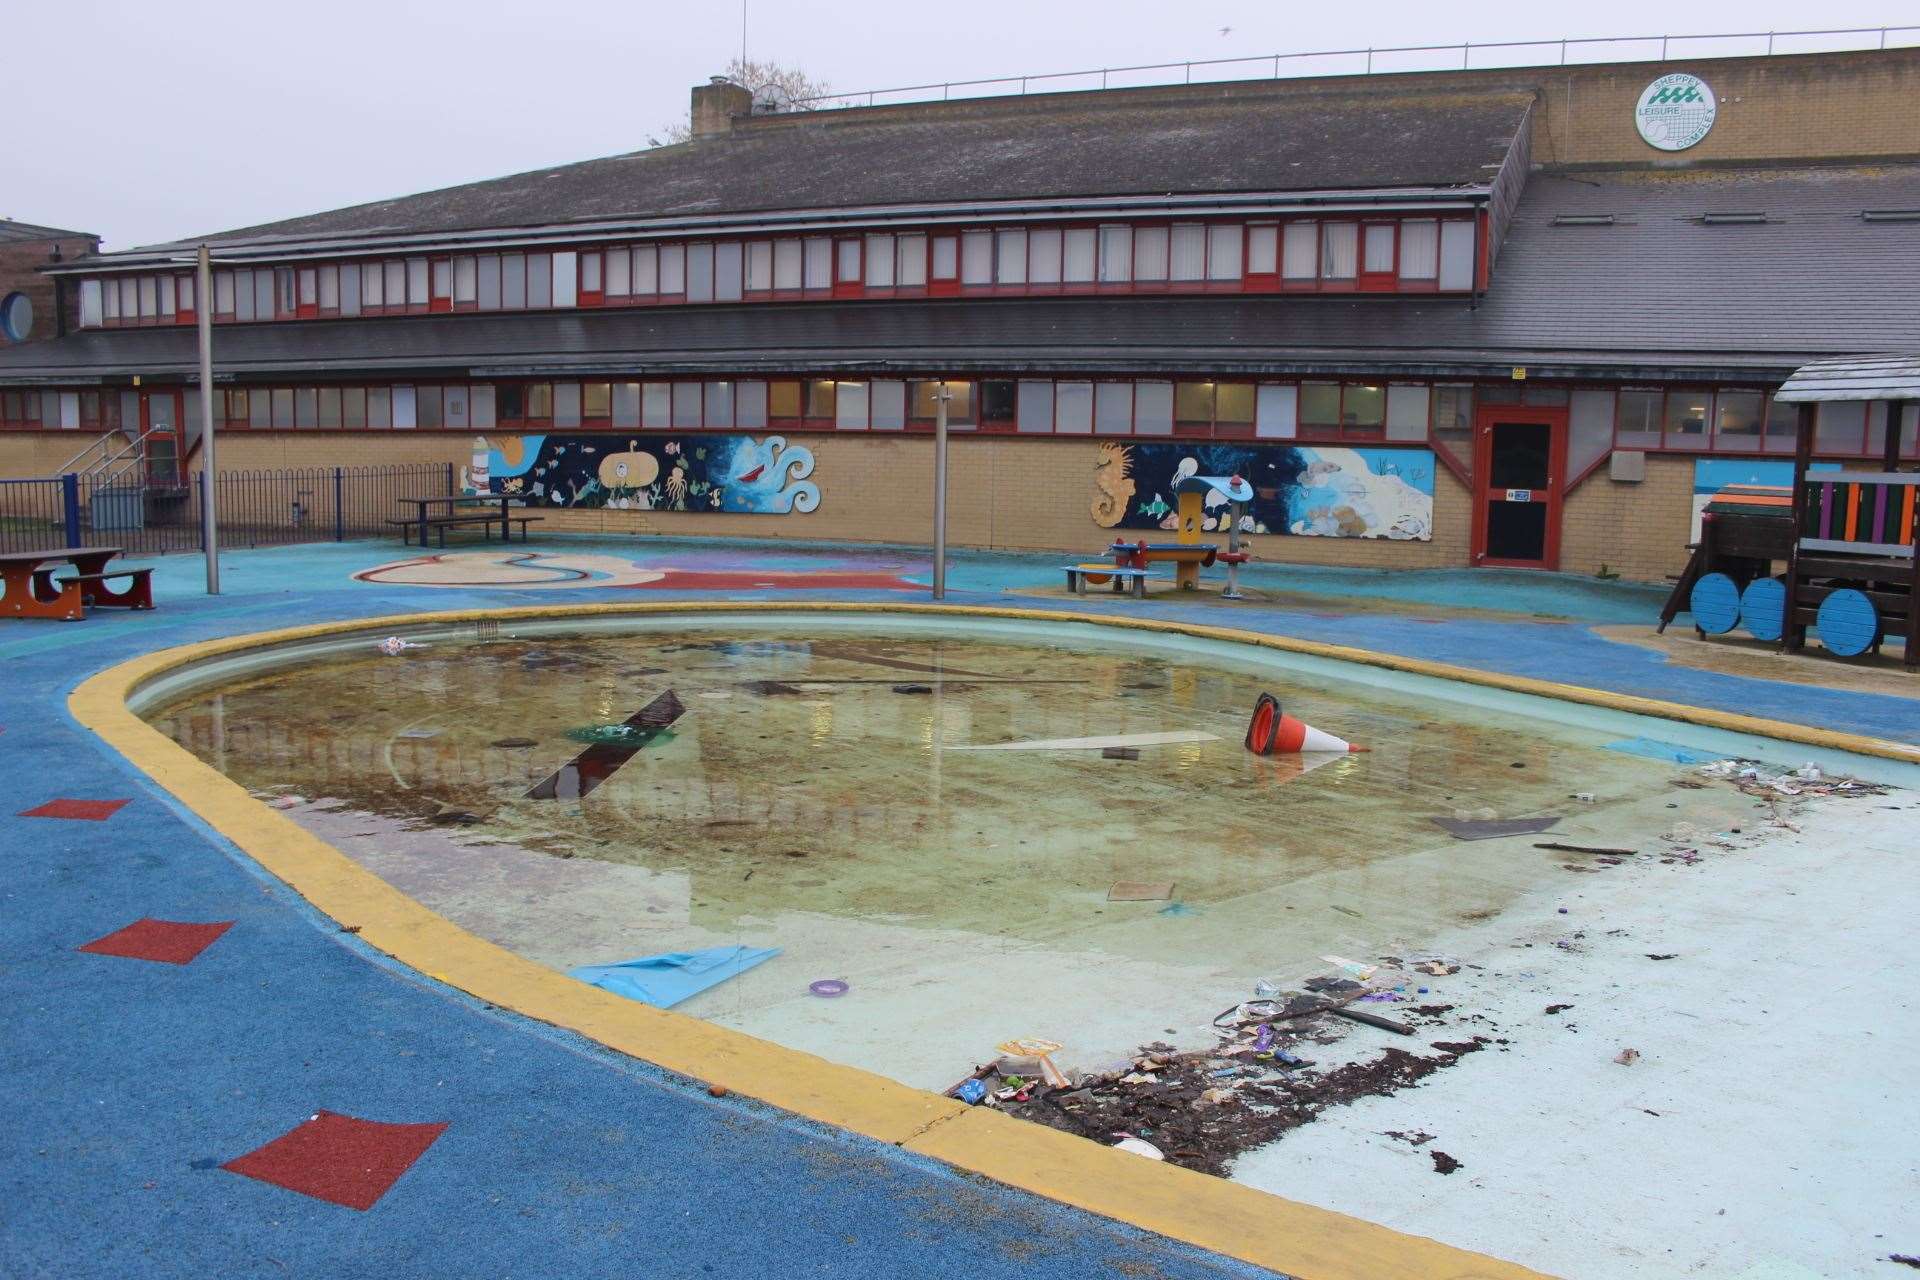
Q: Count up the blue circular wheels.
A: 3